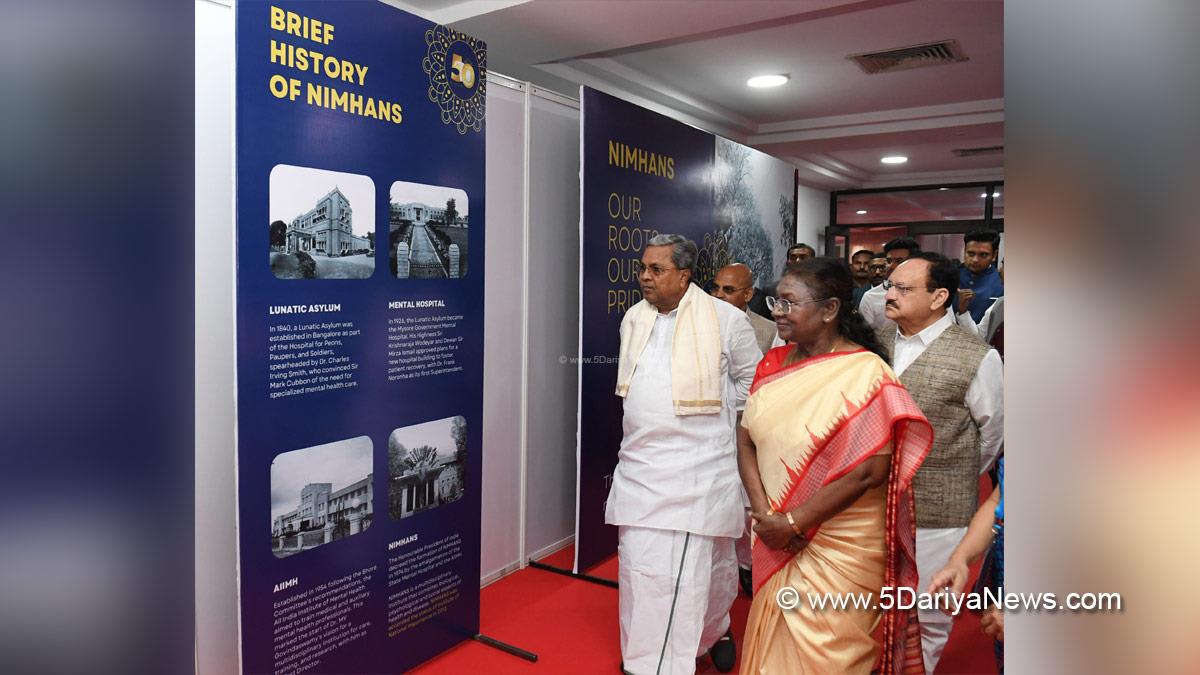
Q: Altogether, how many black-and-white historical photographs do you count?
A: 4